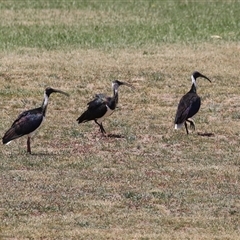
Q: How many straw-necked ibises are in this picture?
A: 3